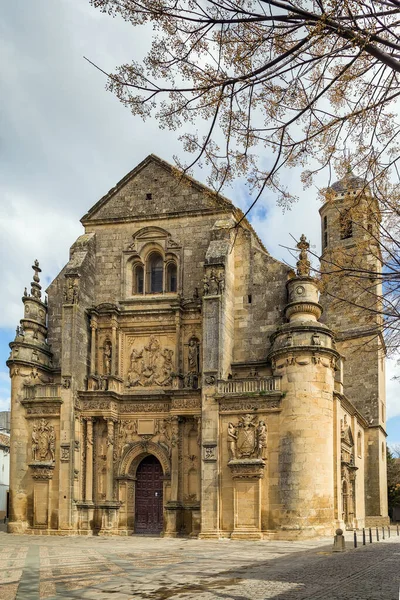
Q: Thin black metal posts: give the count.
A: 7